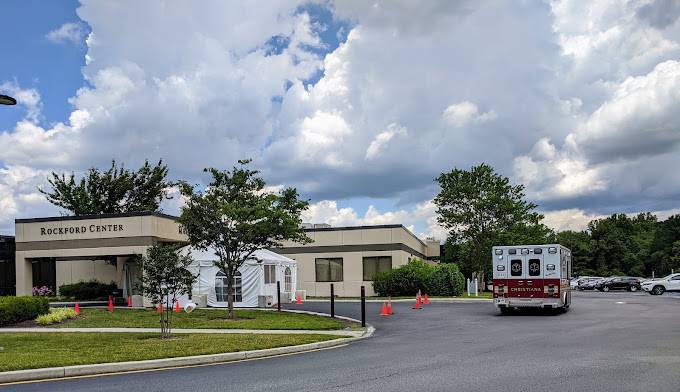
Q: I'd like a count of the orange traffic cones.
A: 11